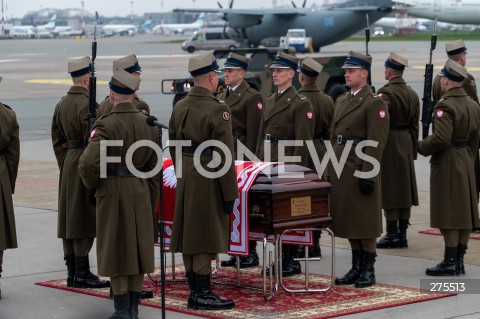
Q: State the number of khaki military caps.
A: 11